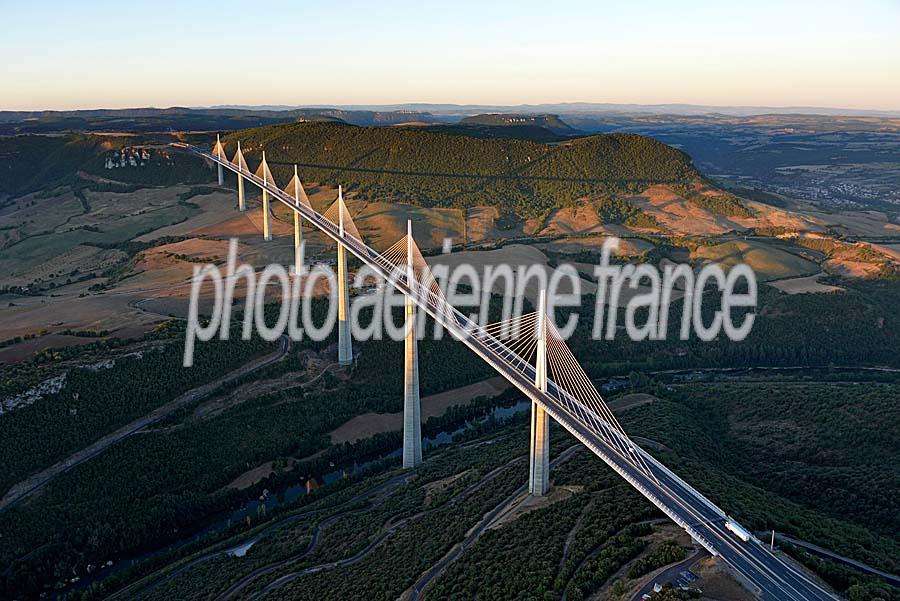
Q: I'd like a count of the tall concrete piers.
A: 7